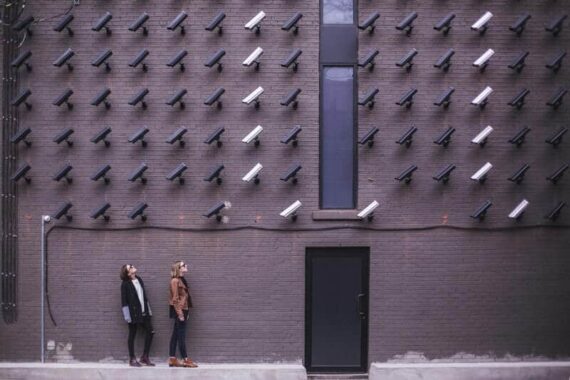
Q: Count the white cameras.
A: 13